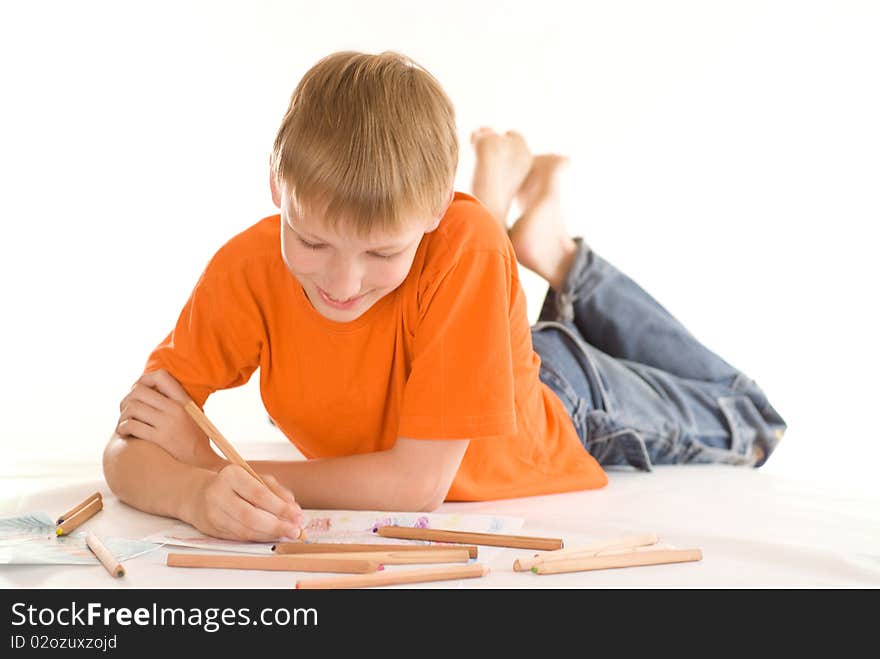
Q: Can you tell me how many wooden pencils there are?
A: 12